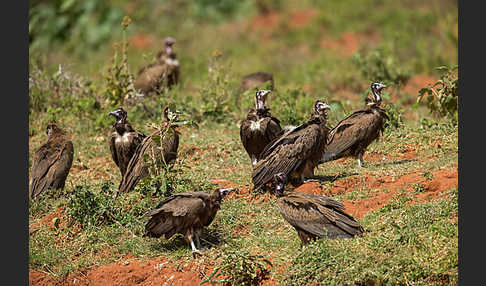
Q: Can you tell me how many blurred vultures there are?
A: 2